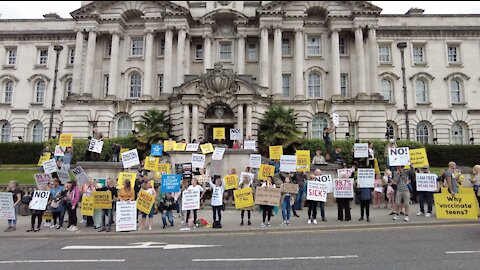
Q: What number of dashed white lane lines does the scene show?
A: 3